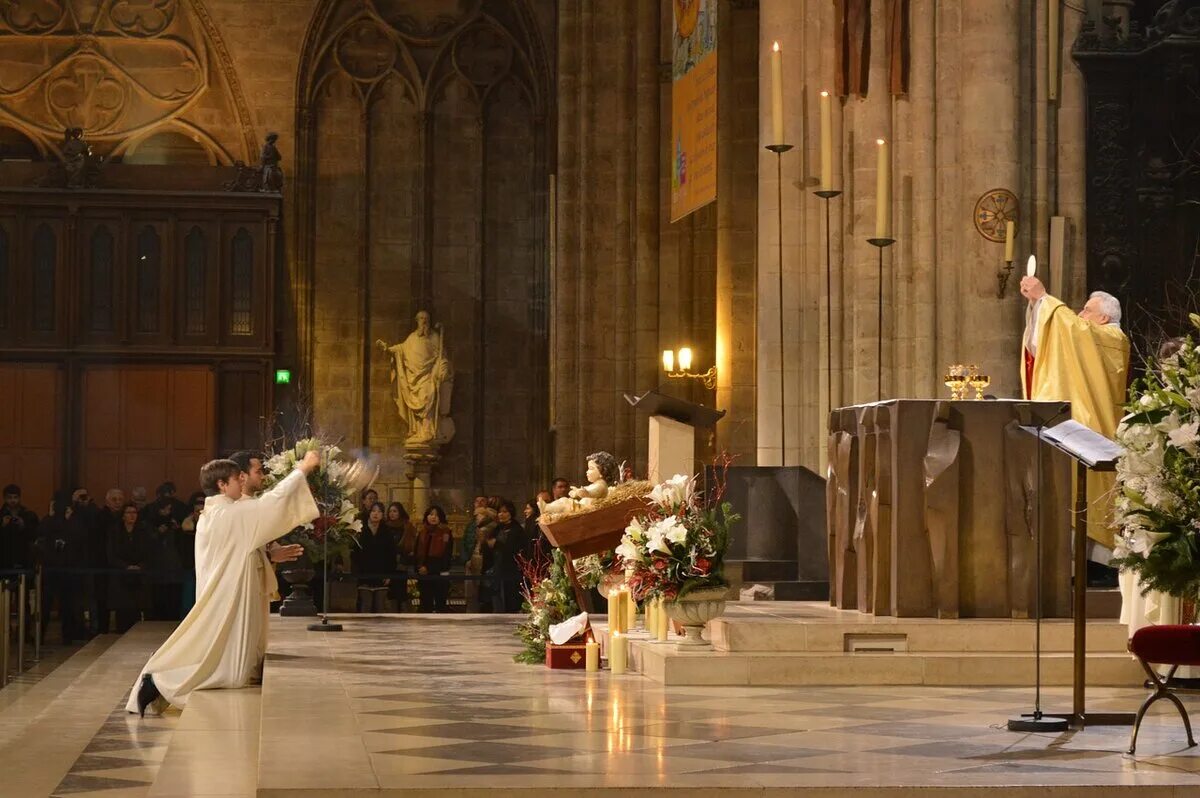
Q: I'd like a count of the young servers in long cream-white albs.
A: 2